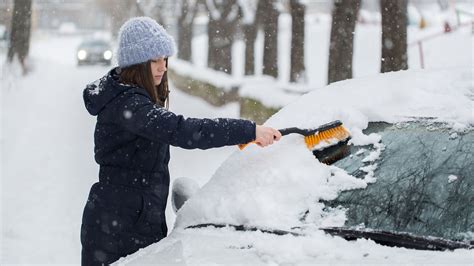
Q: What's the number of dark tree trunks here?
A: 8